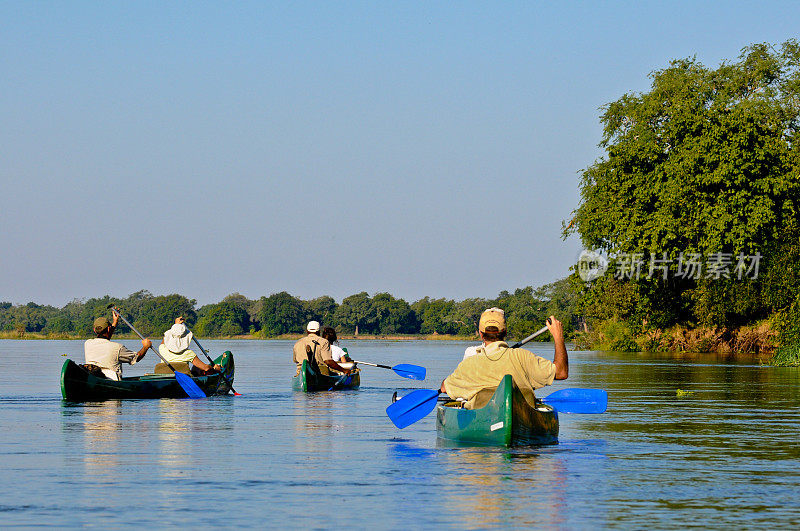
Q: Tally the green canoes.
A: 3